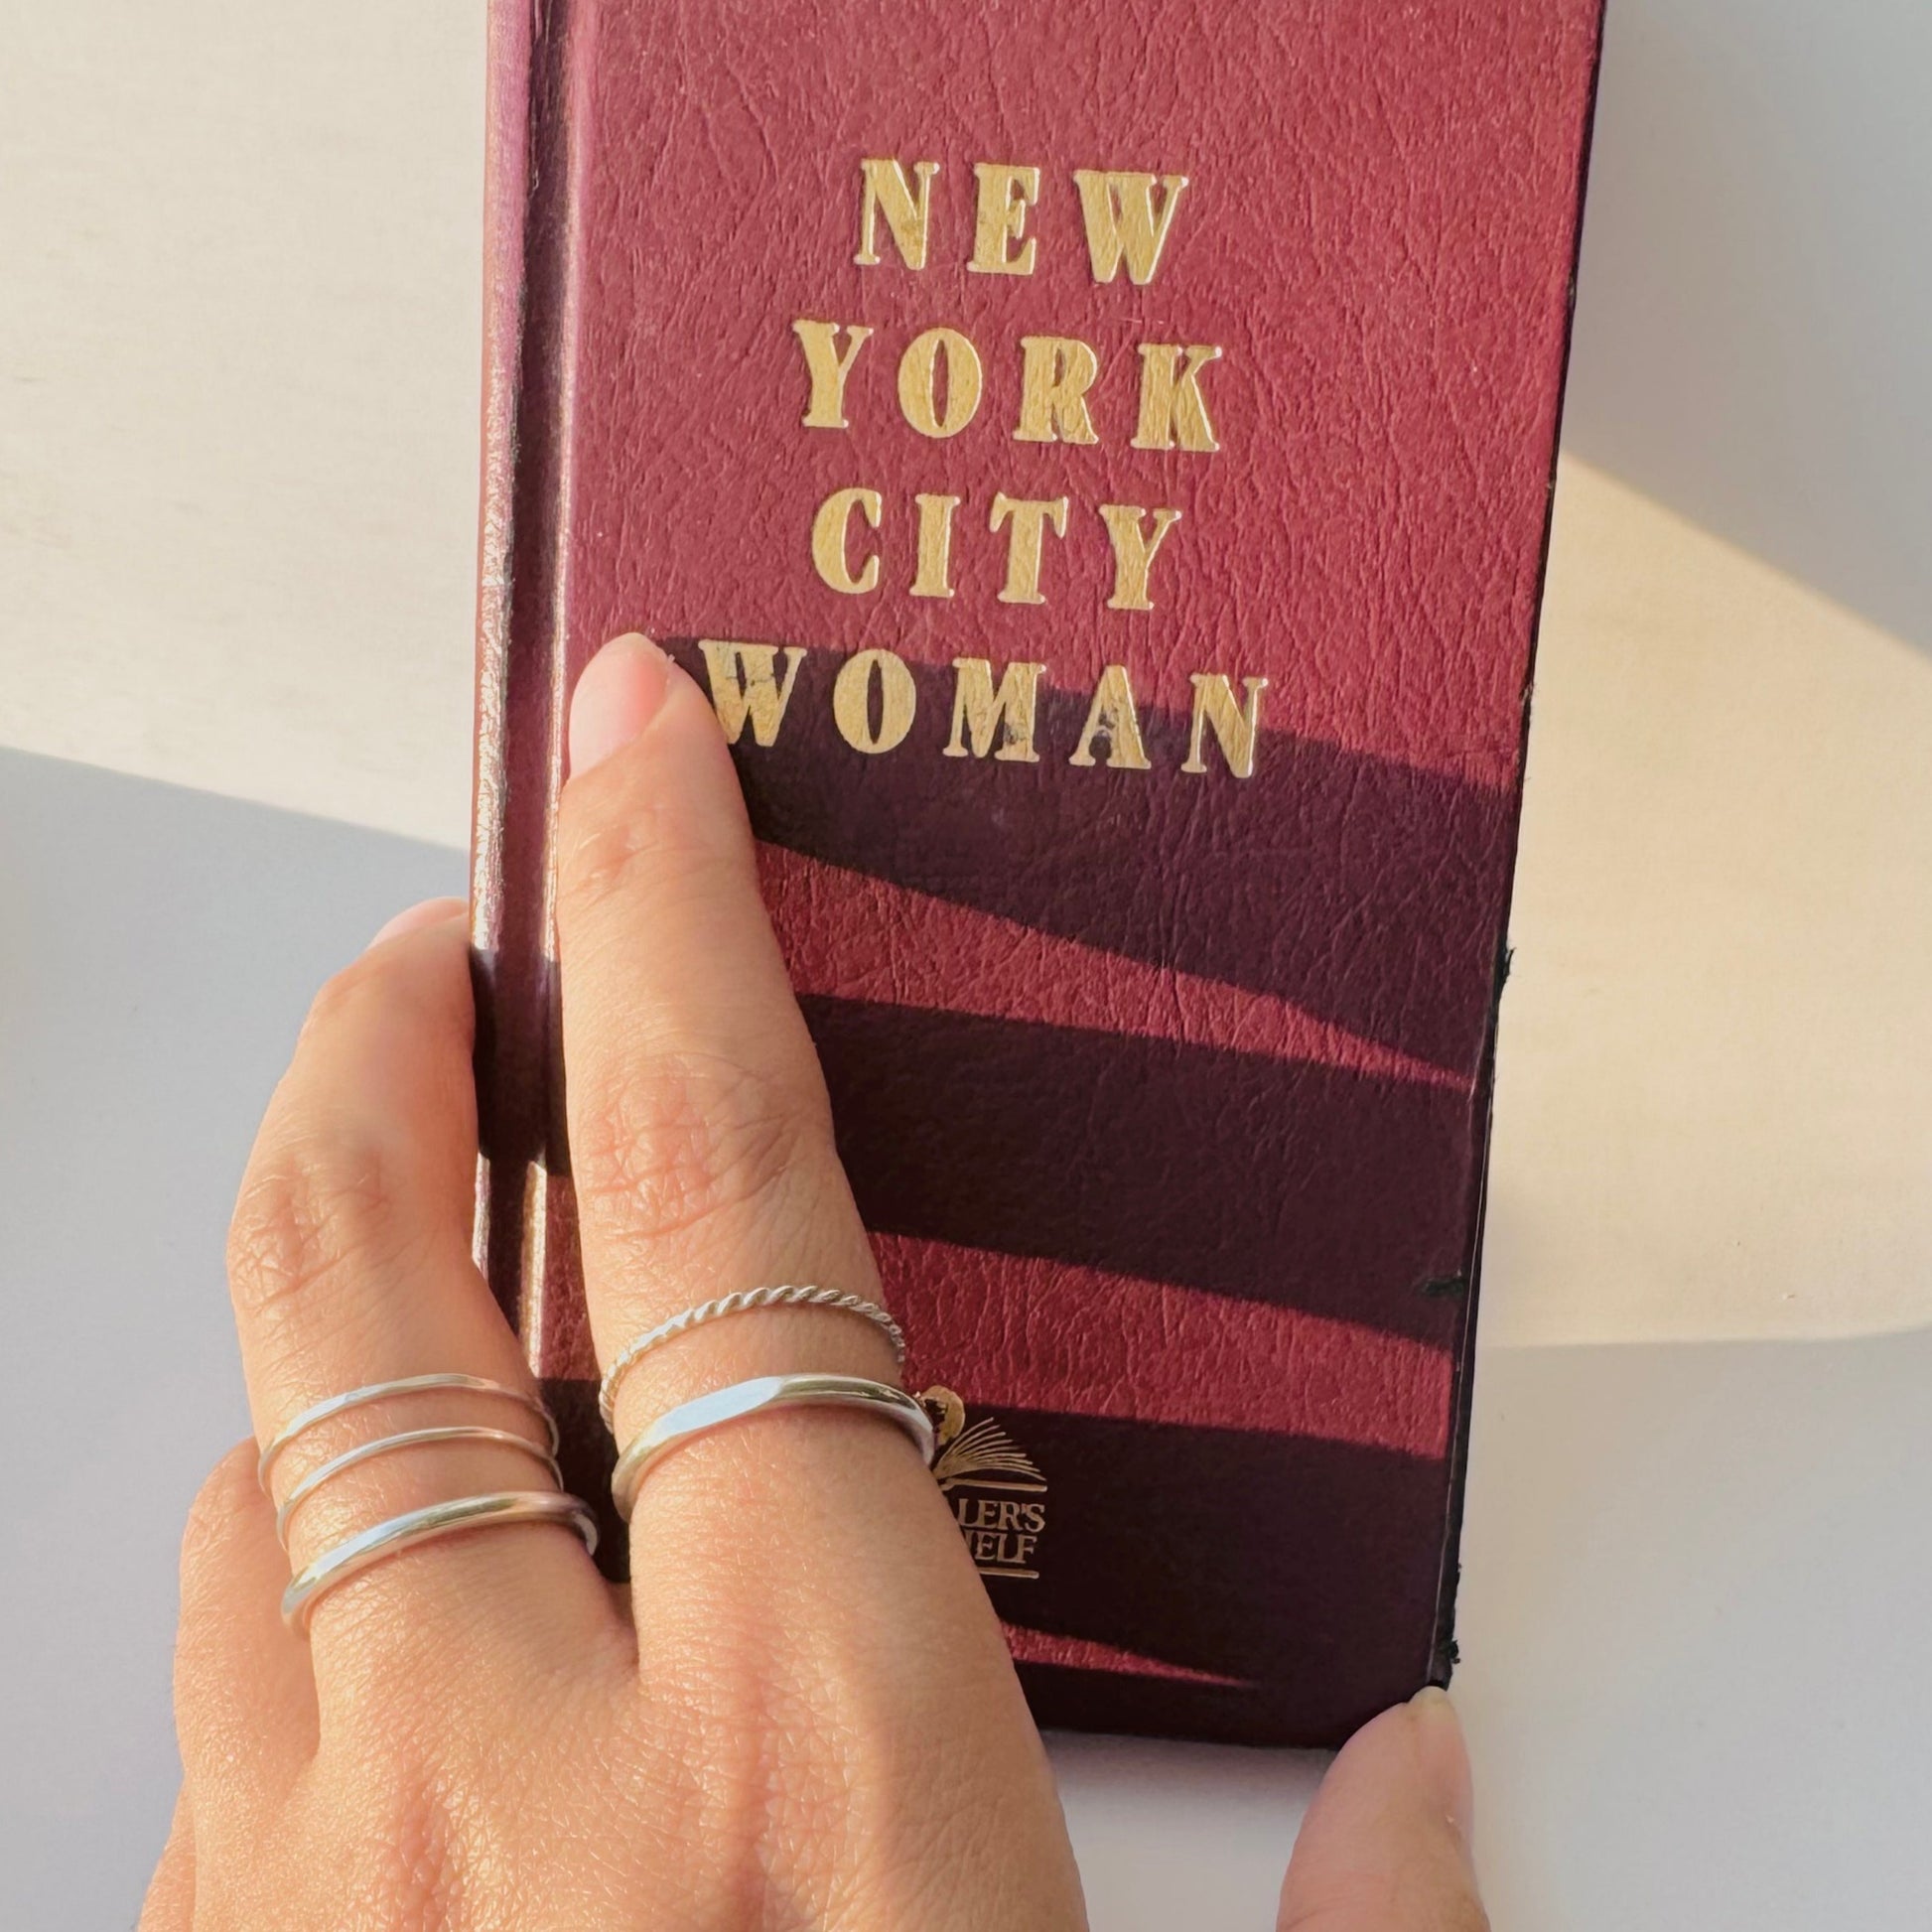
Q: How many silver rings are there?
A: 5